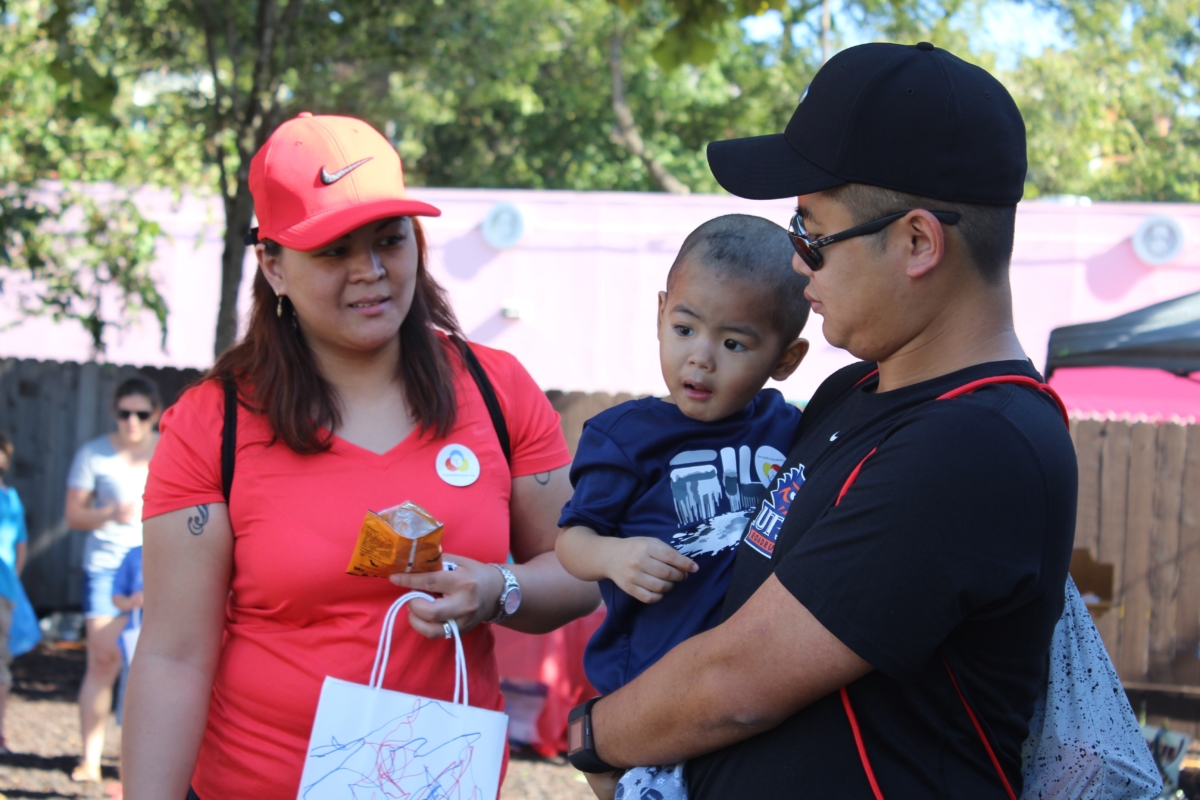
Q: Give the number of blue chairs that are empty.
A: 0